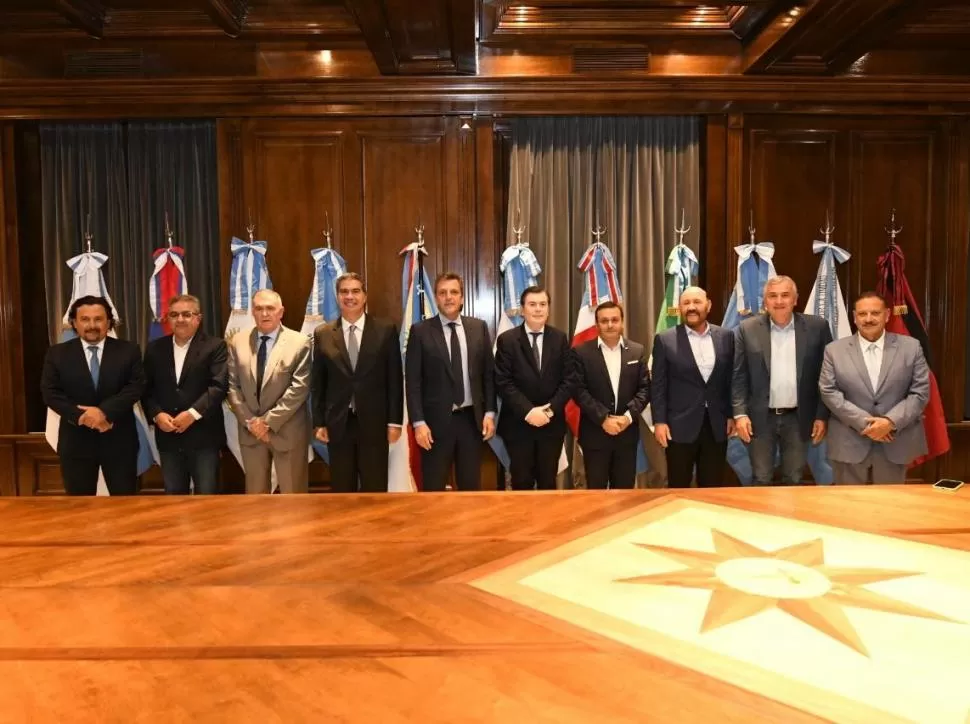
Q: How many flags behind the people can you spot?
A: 11